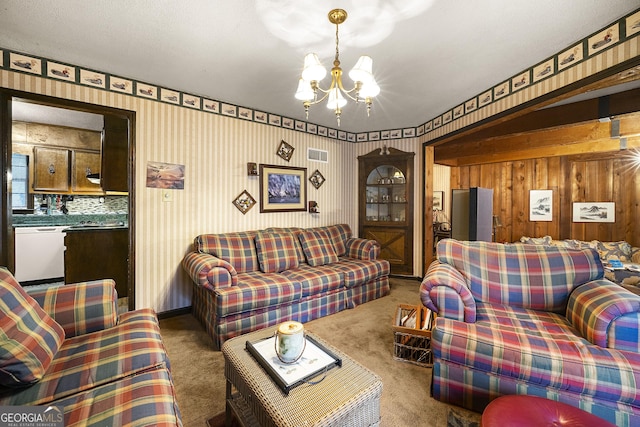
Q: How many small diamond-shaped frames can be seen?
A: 3